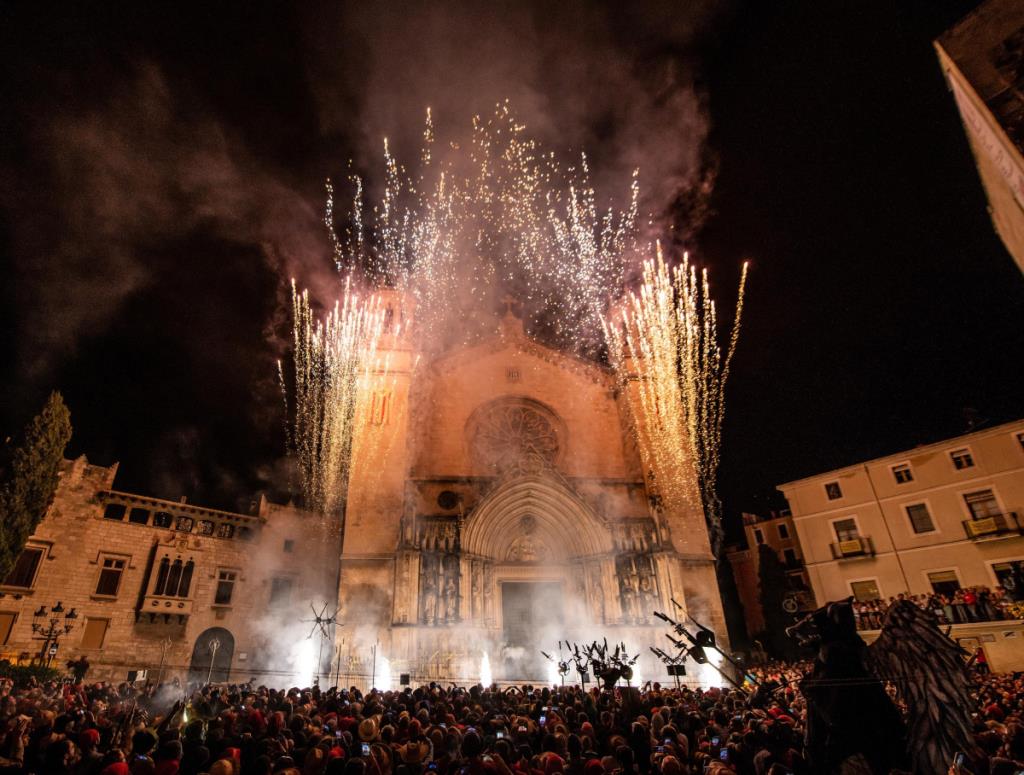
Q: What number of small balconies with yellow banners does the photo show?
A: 2